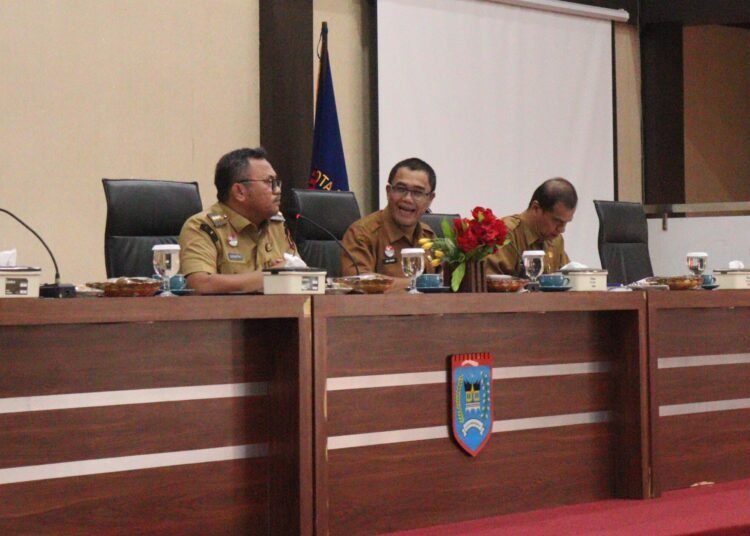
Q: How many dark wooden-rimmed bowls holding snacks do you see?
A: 4